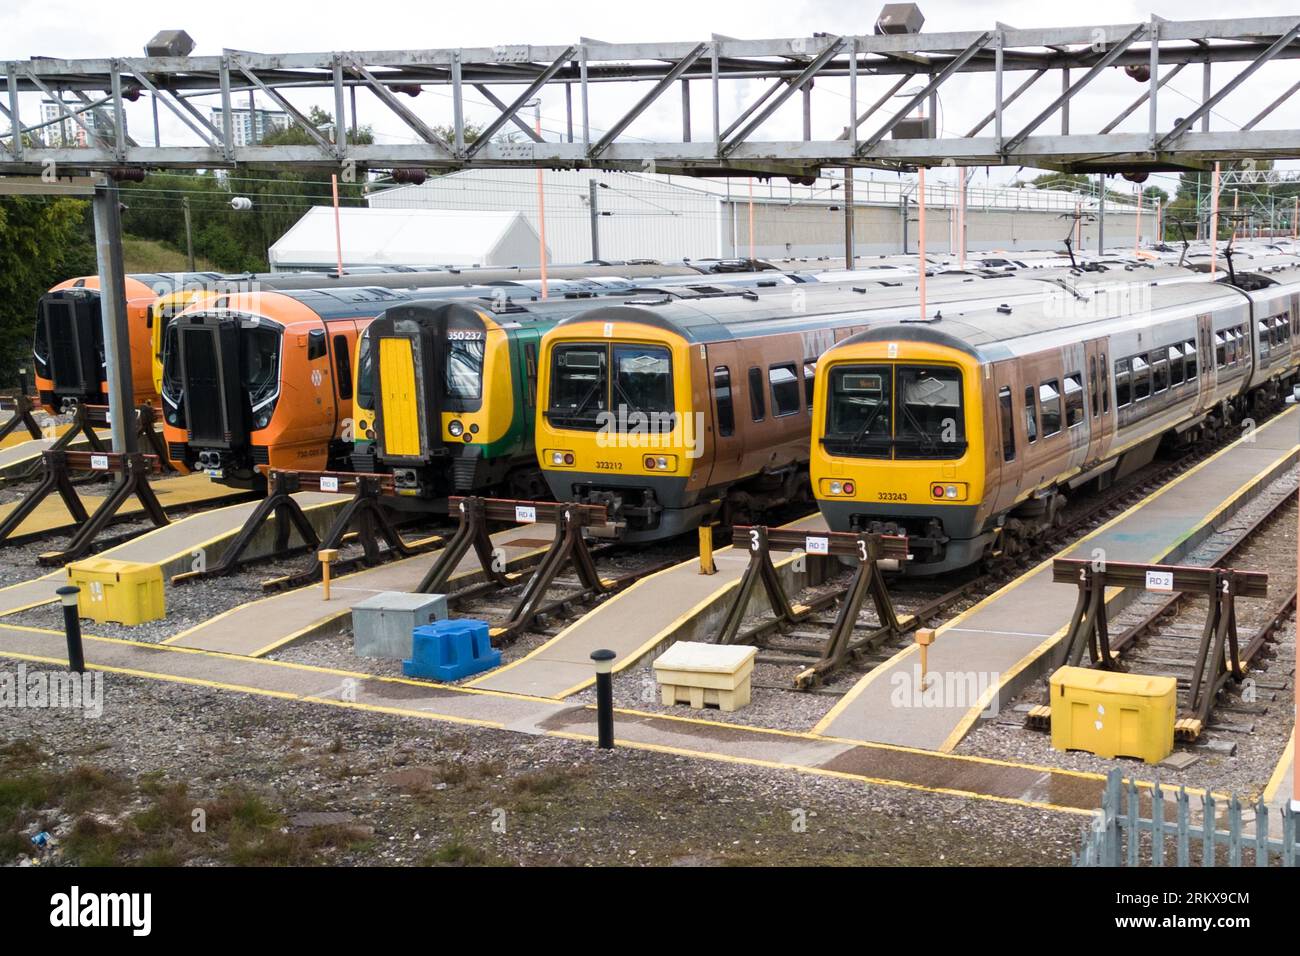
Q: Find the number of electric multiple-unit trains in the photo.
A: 6